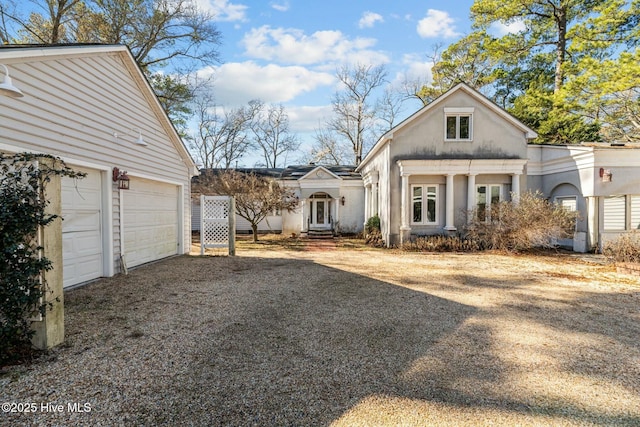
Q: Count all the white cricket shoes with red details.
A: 0